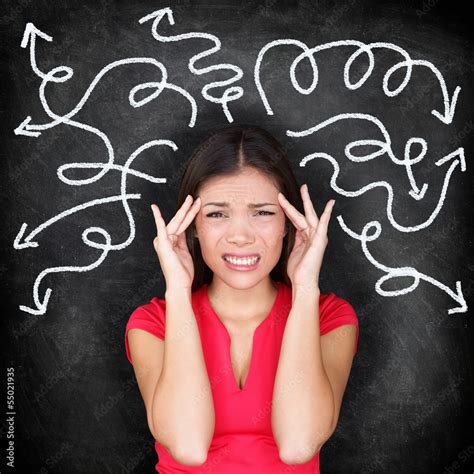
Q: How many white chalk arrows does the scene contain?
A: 9